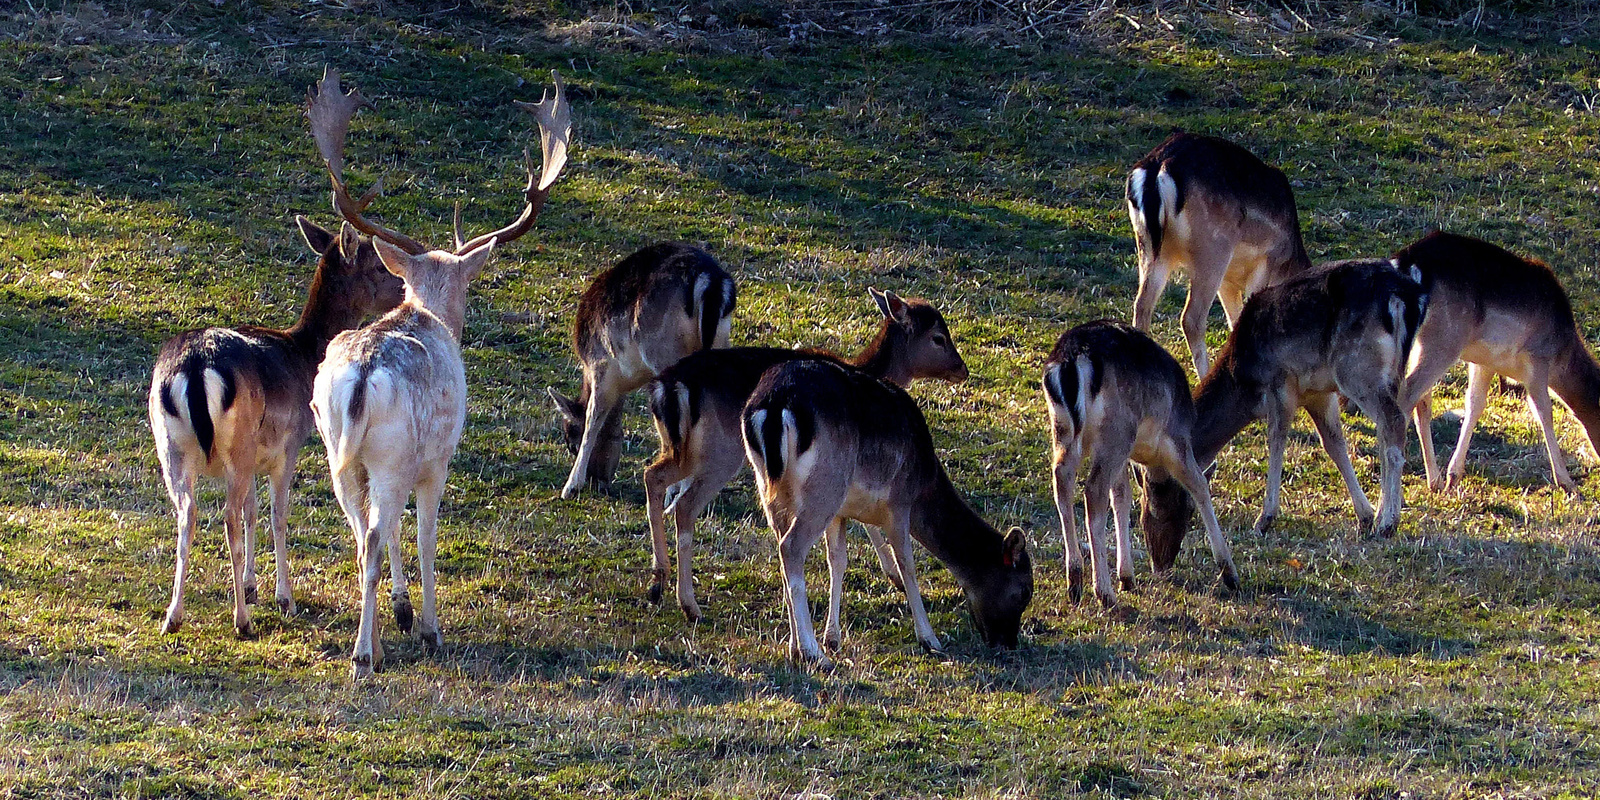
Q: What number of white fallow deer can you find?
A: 1